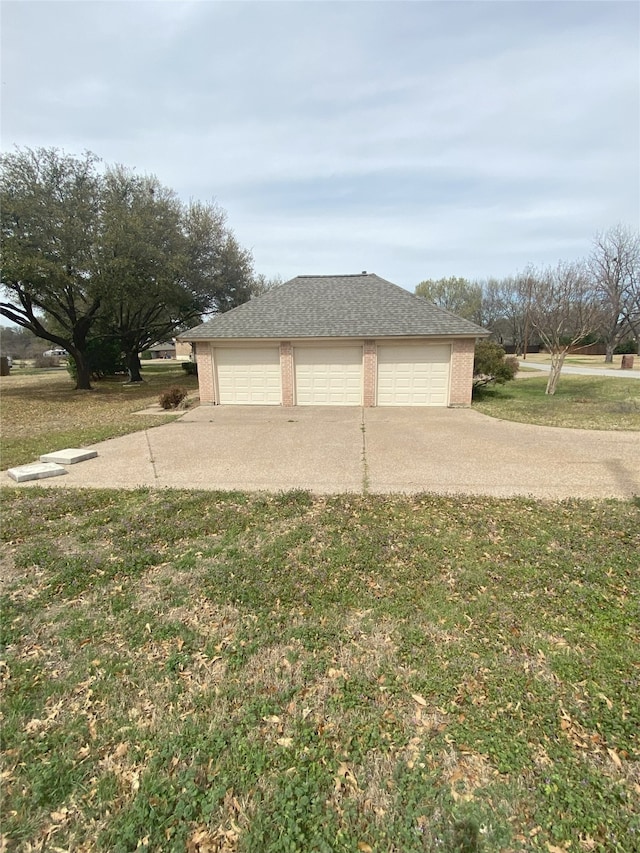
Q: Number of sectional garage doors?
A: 3